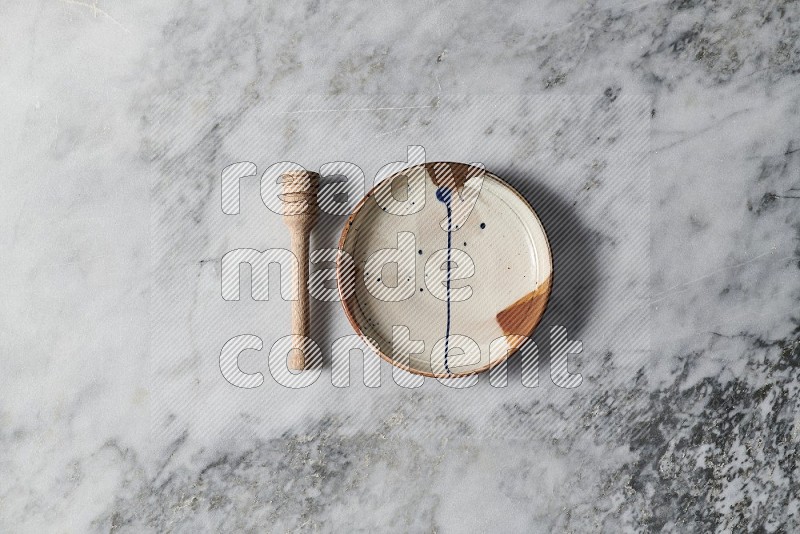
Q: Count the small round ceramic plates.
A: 1